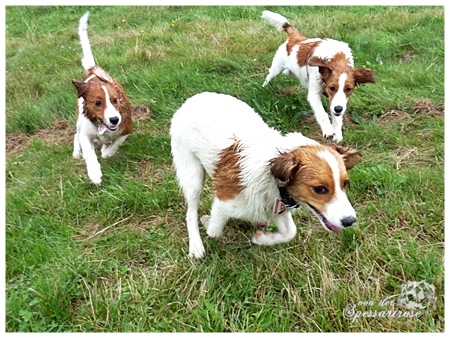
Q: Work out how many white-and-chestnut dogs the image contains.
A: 3